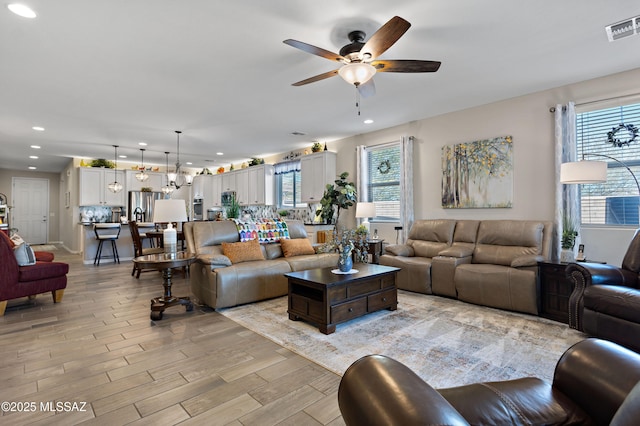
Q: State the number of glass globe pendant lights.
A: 3